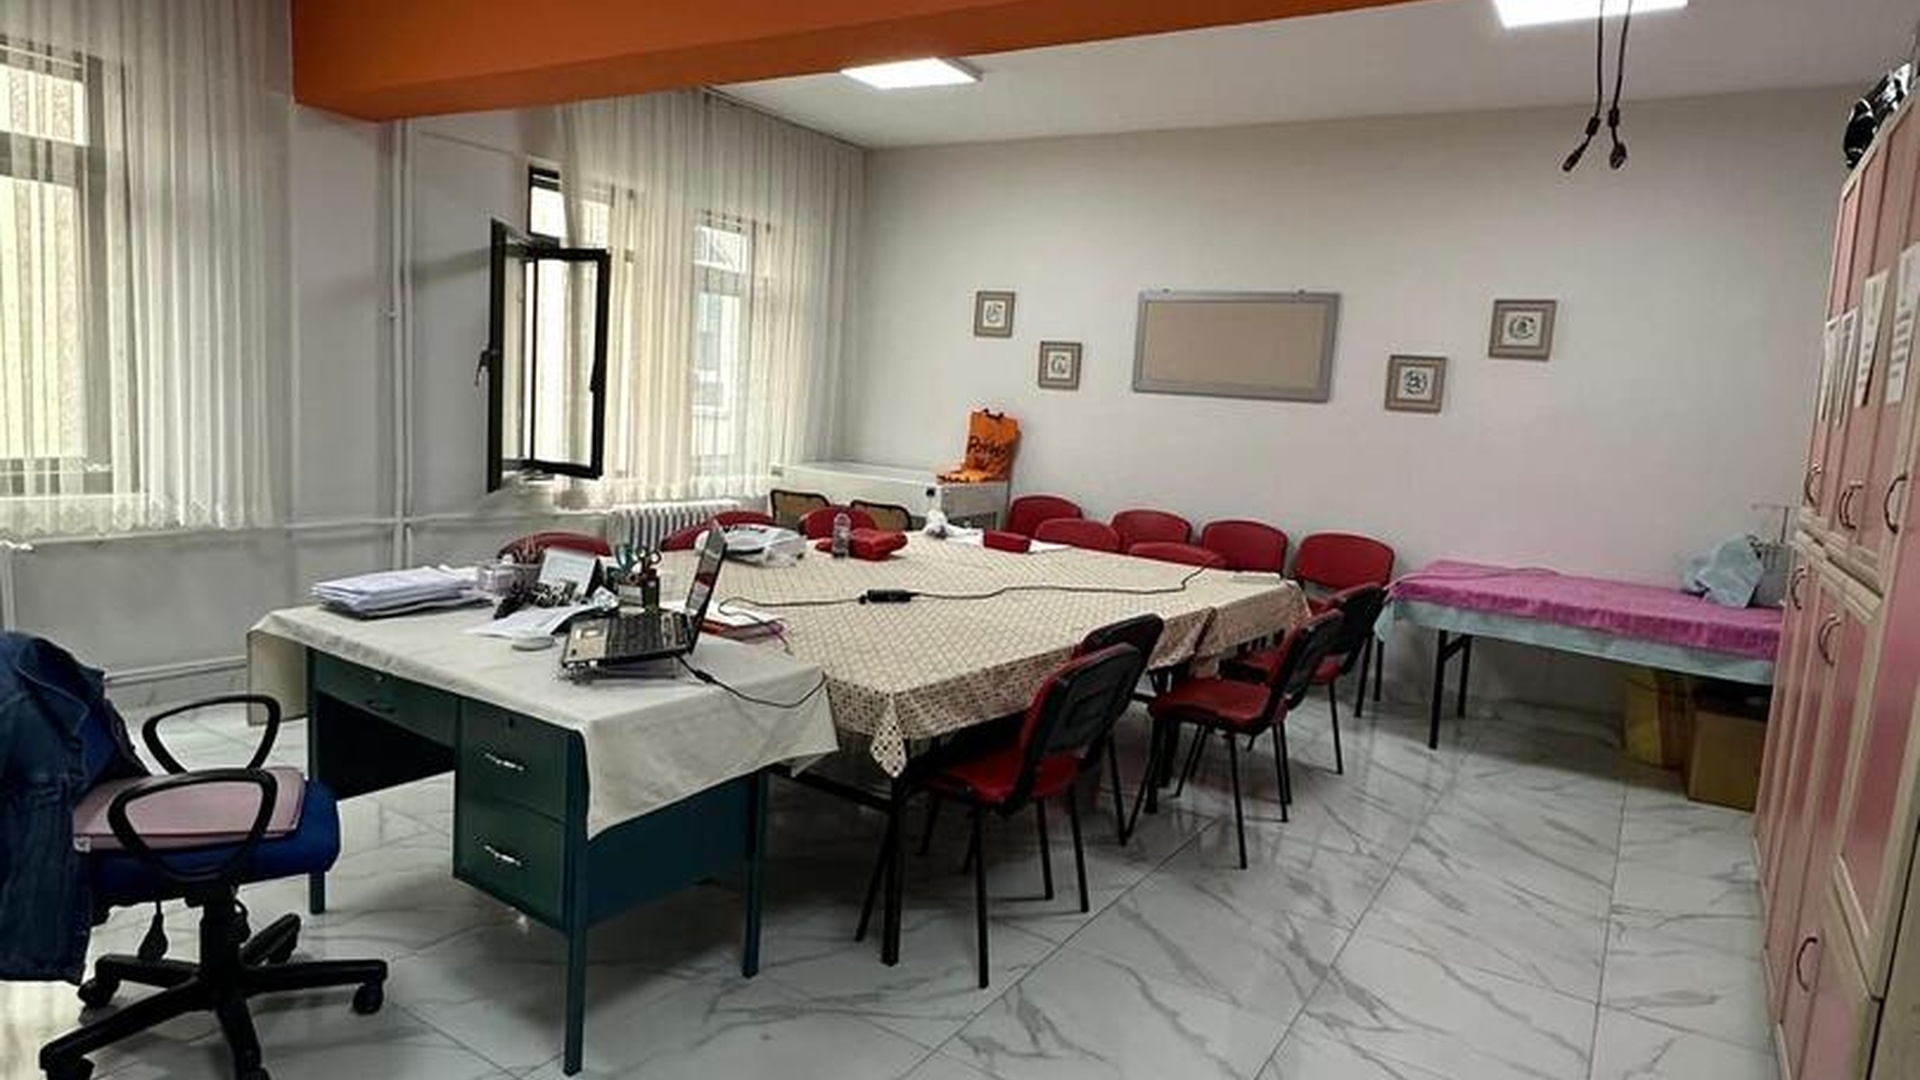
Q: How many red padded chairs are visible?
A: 14